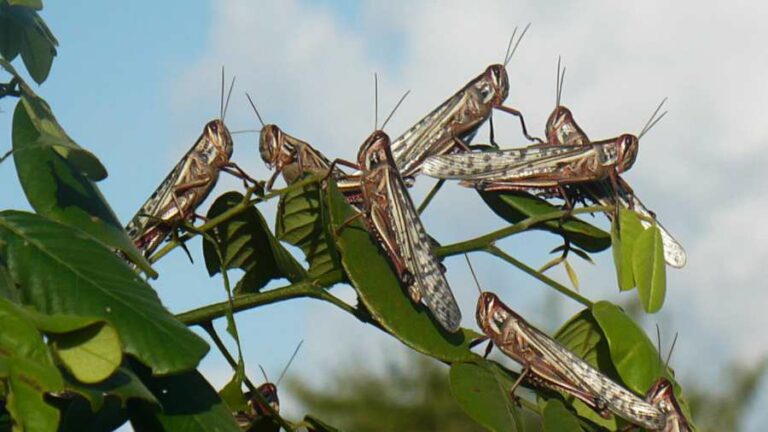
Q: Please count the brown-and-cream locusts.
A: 9